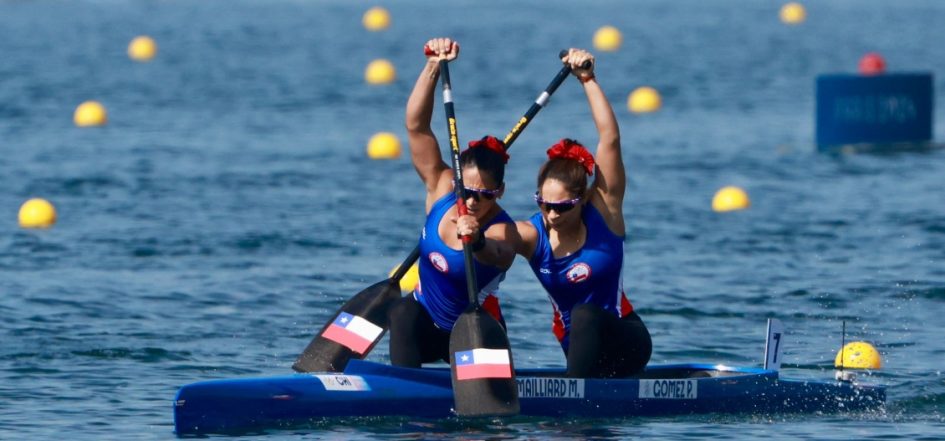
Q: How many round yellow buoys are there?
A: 12